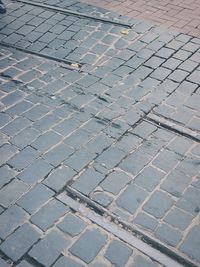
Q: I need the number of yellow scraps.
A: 2